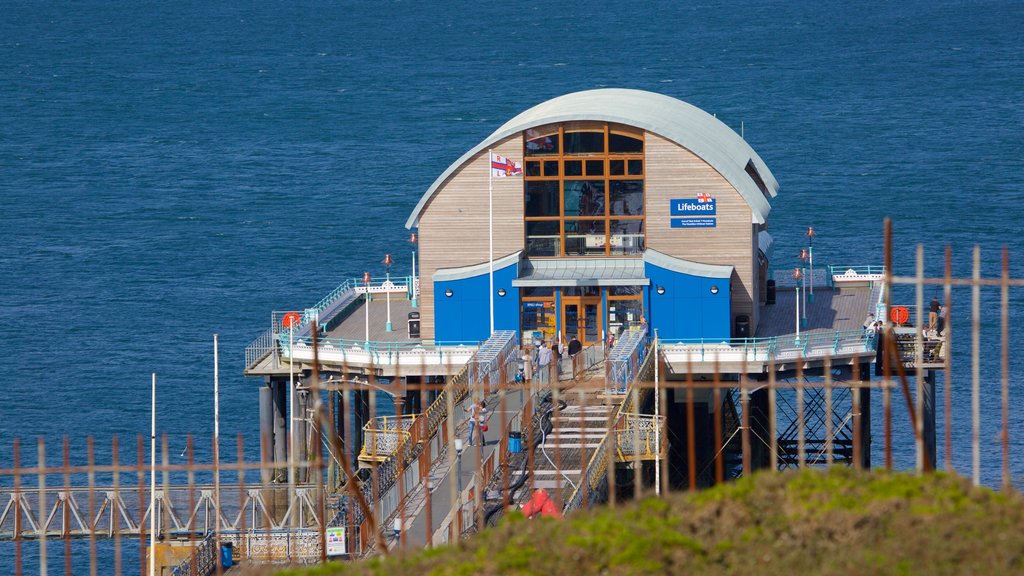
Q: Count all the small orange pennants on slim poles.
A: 6